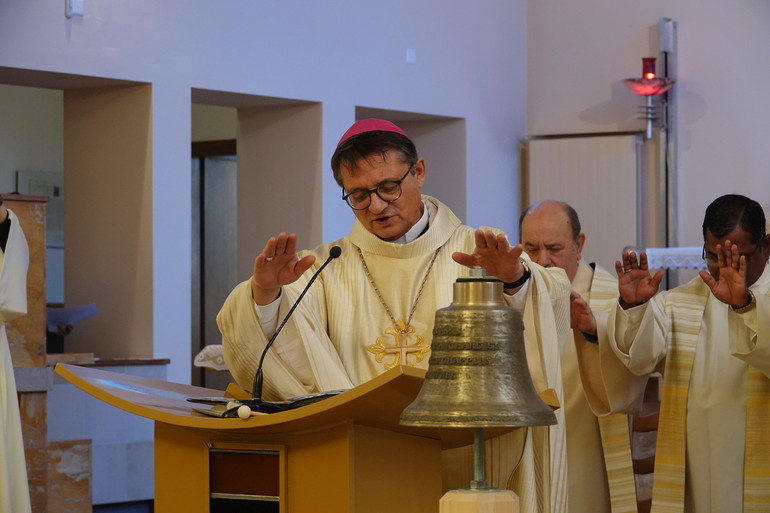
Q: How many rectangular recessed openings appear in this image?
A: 3